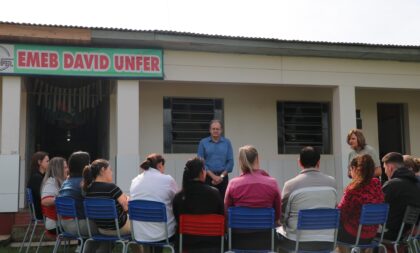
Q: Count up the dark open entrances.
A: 2